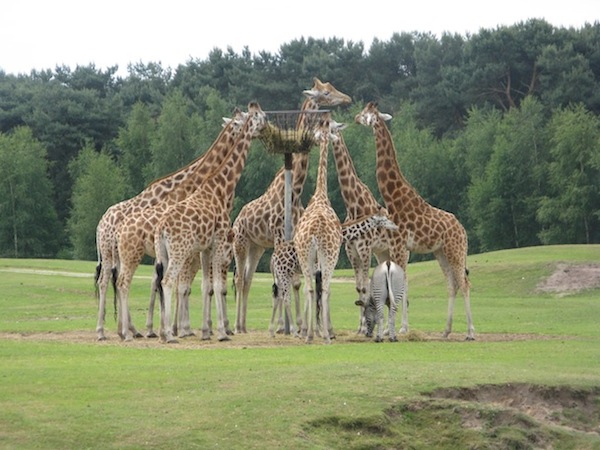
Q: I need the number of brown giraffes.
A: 8